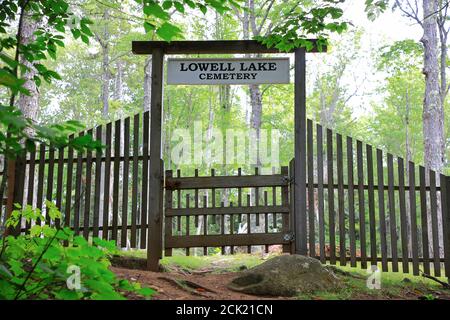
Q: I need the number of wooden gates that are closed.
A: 1